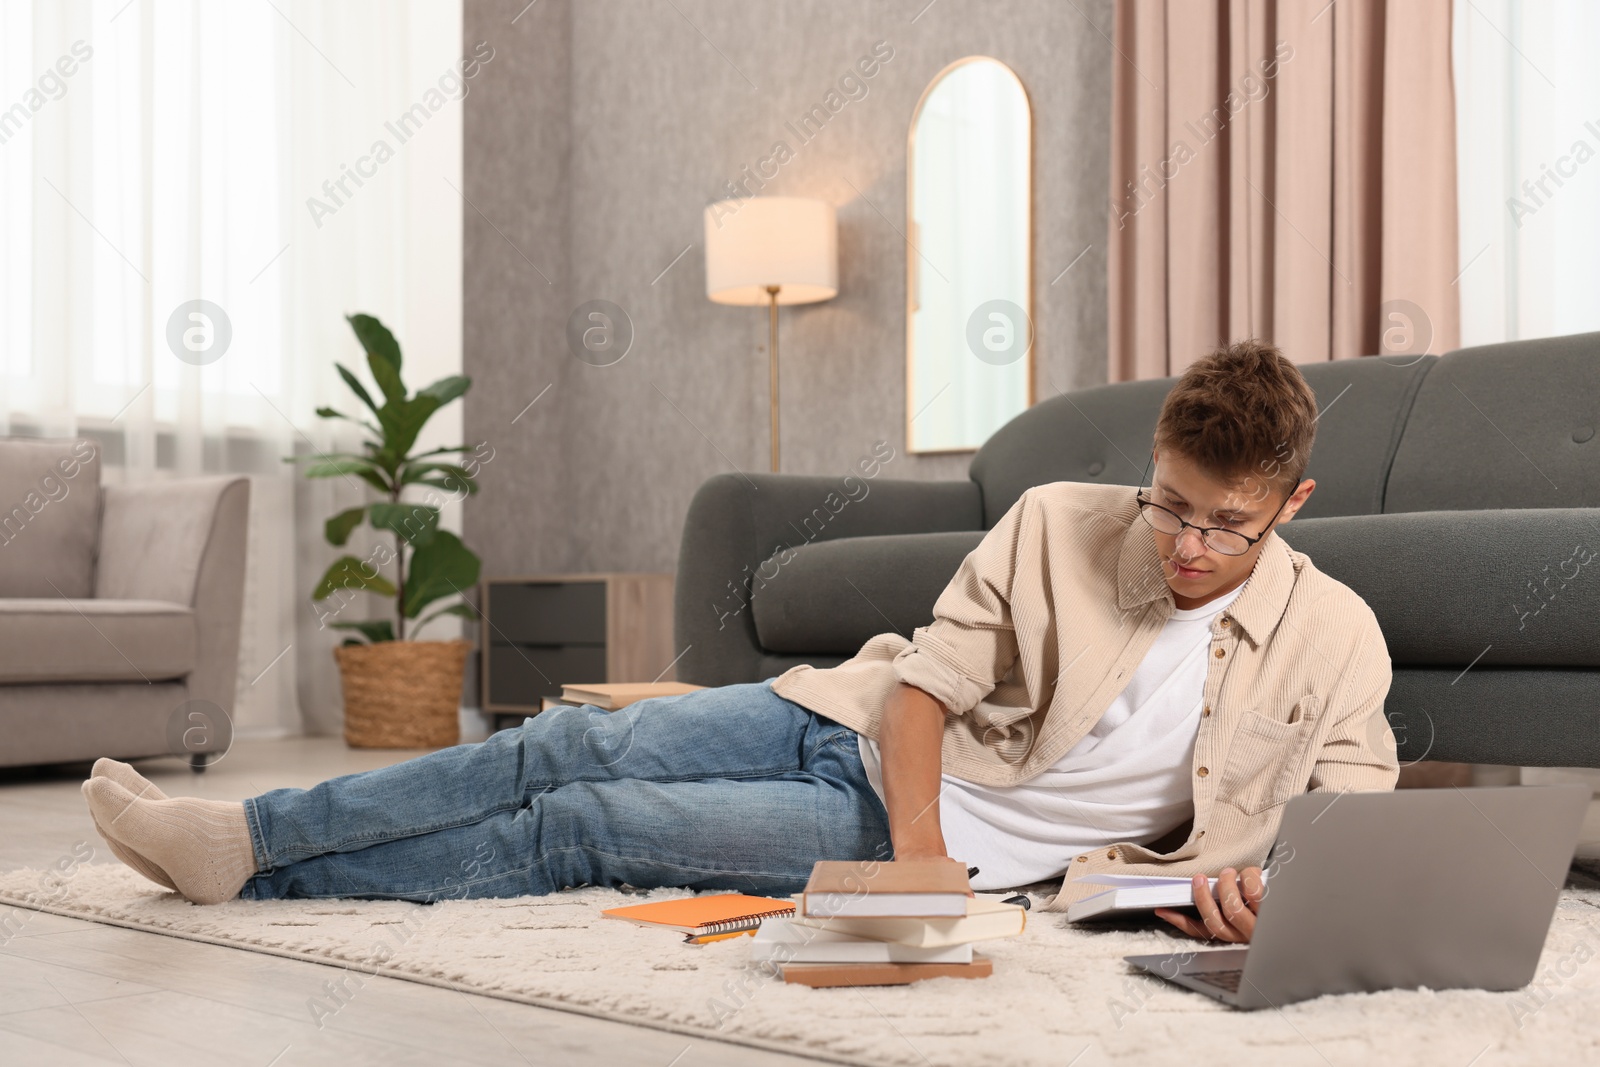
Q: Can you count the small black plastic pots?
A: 0